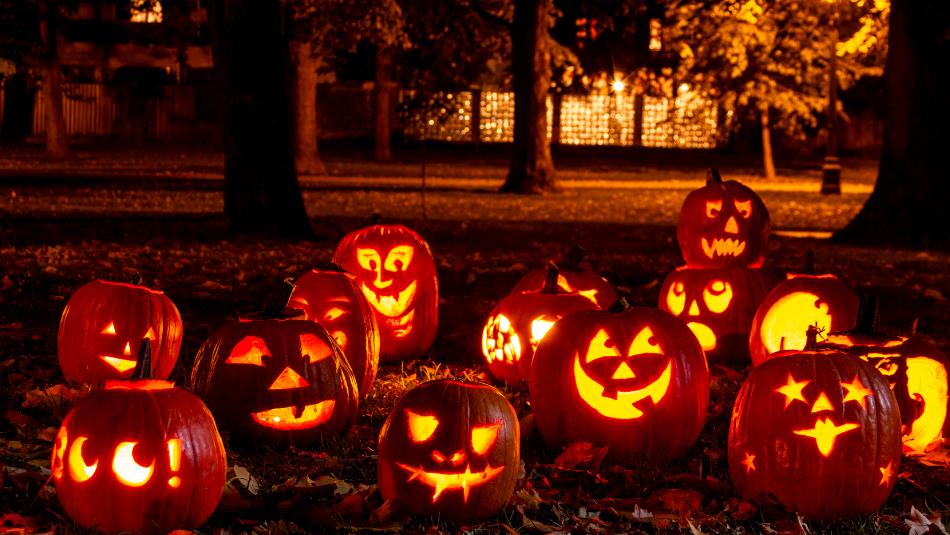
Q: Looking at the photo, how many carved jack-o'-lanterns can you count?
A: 14